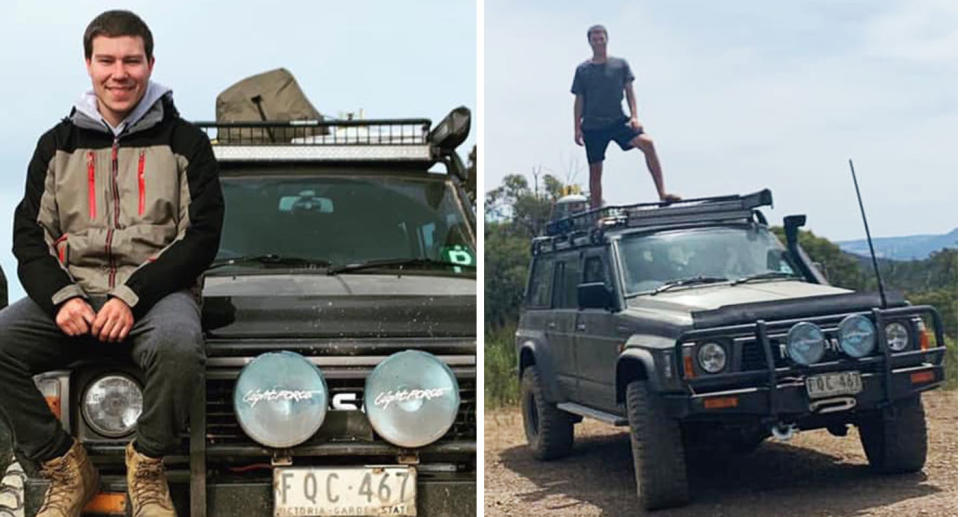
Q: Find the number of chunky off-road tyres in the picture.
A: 3